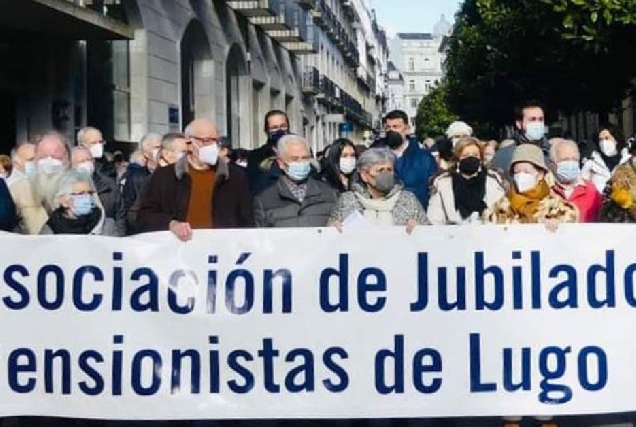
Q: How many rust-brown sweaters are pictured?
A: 1